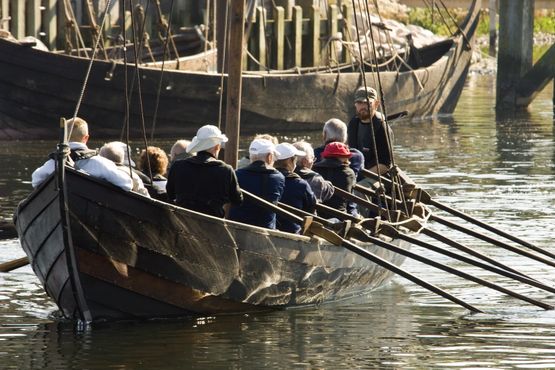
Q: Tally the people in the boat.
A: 13